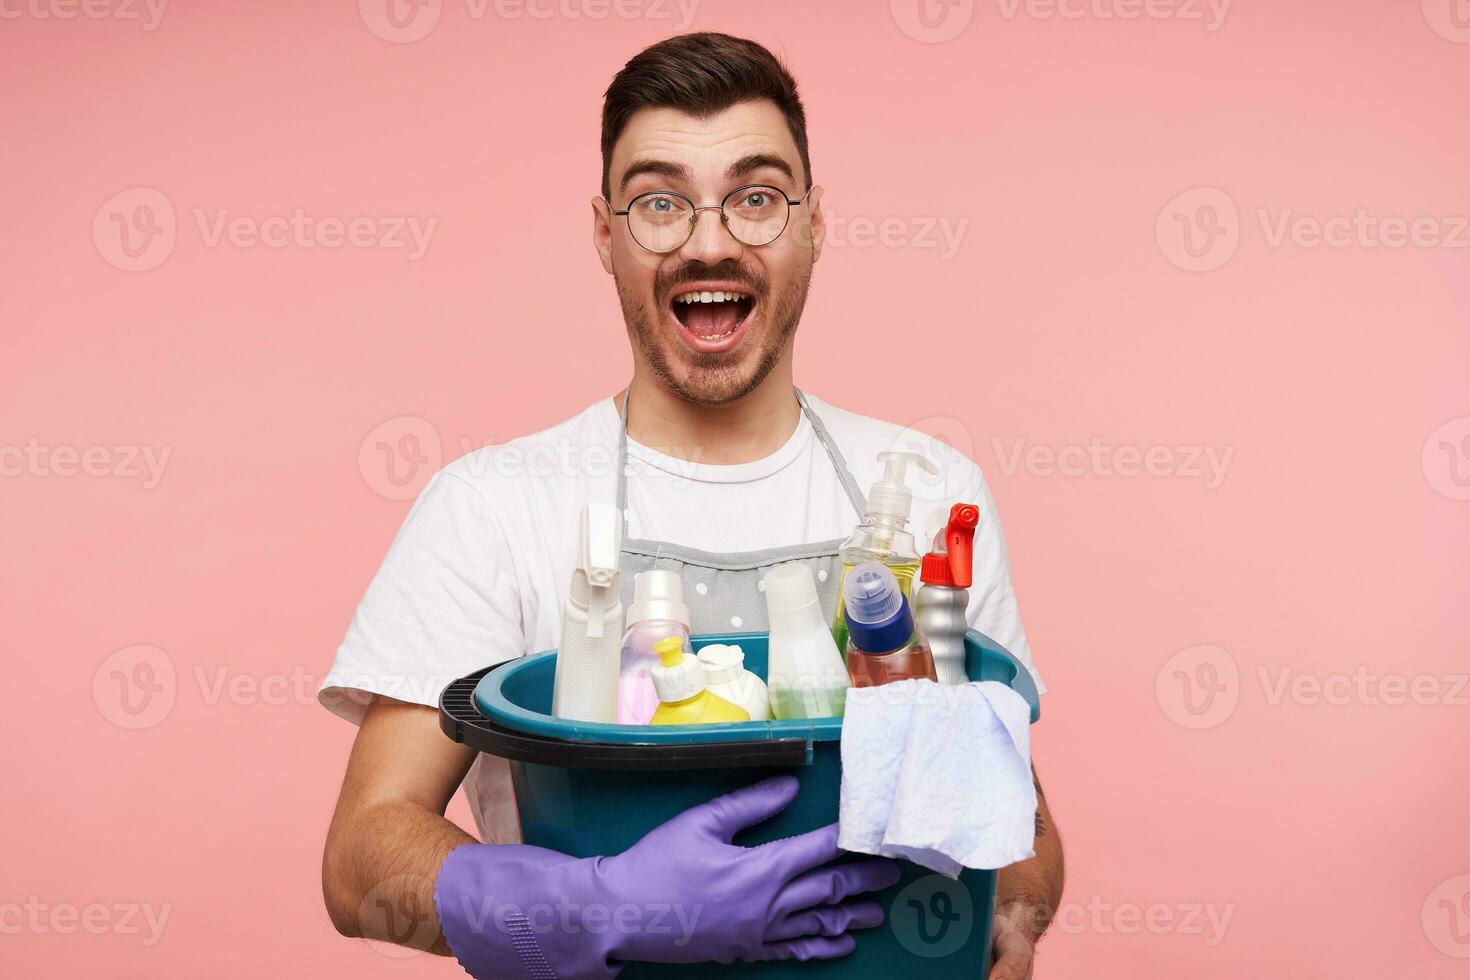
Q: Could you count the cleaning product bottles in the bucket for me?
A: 8